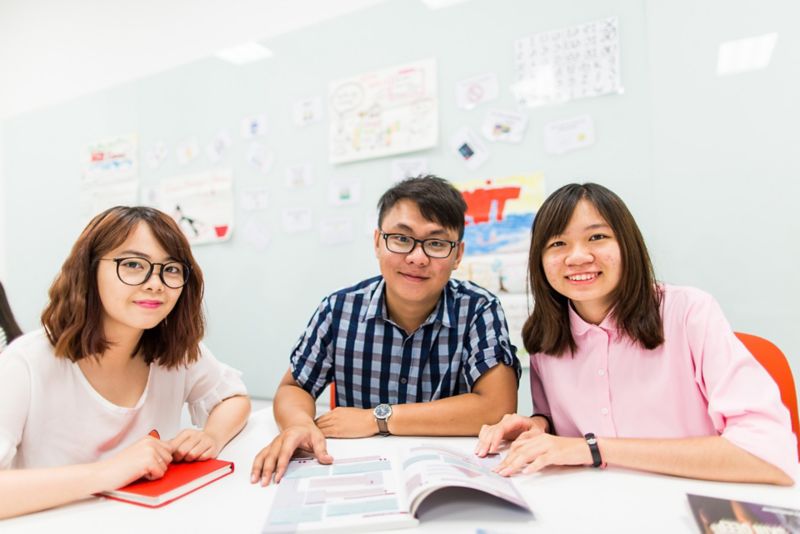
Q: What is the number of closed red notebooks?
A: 1